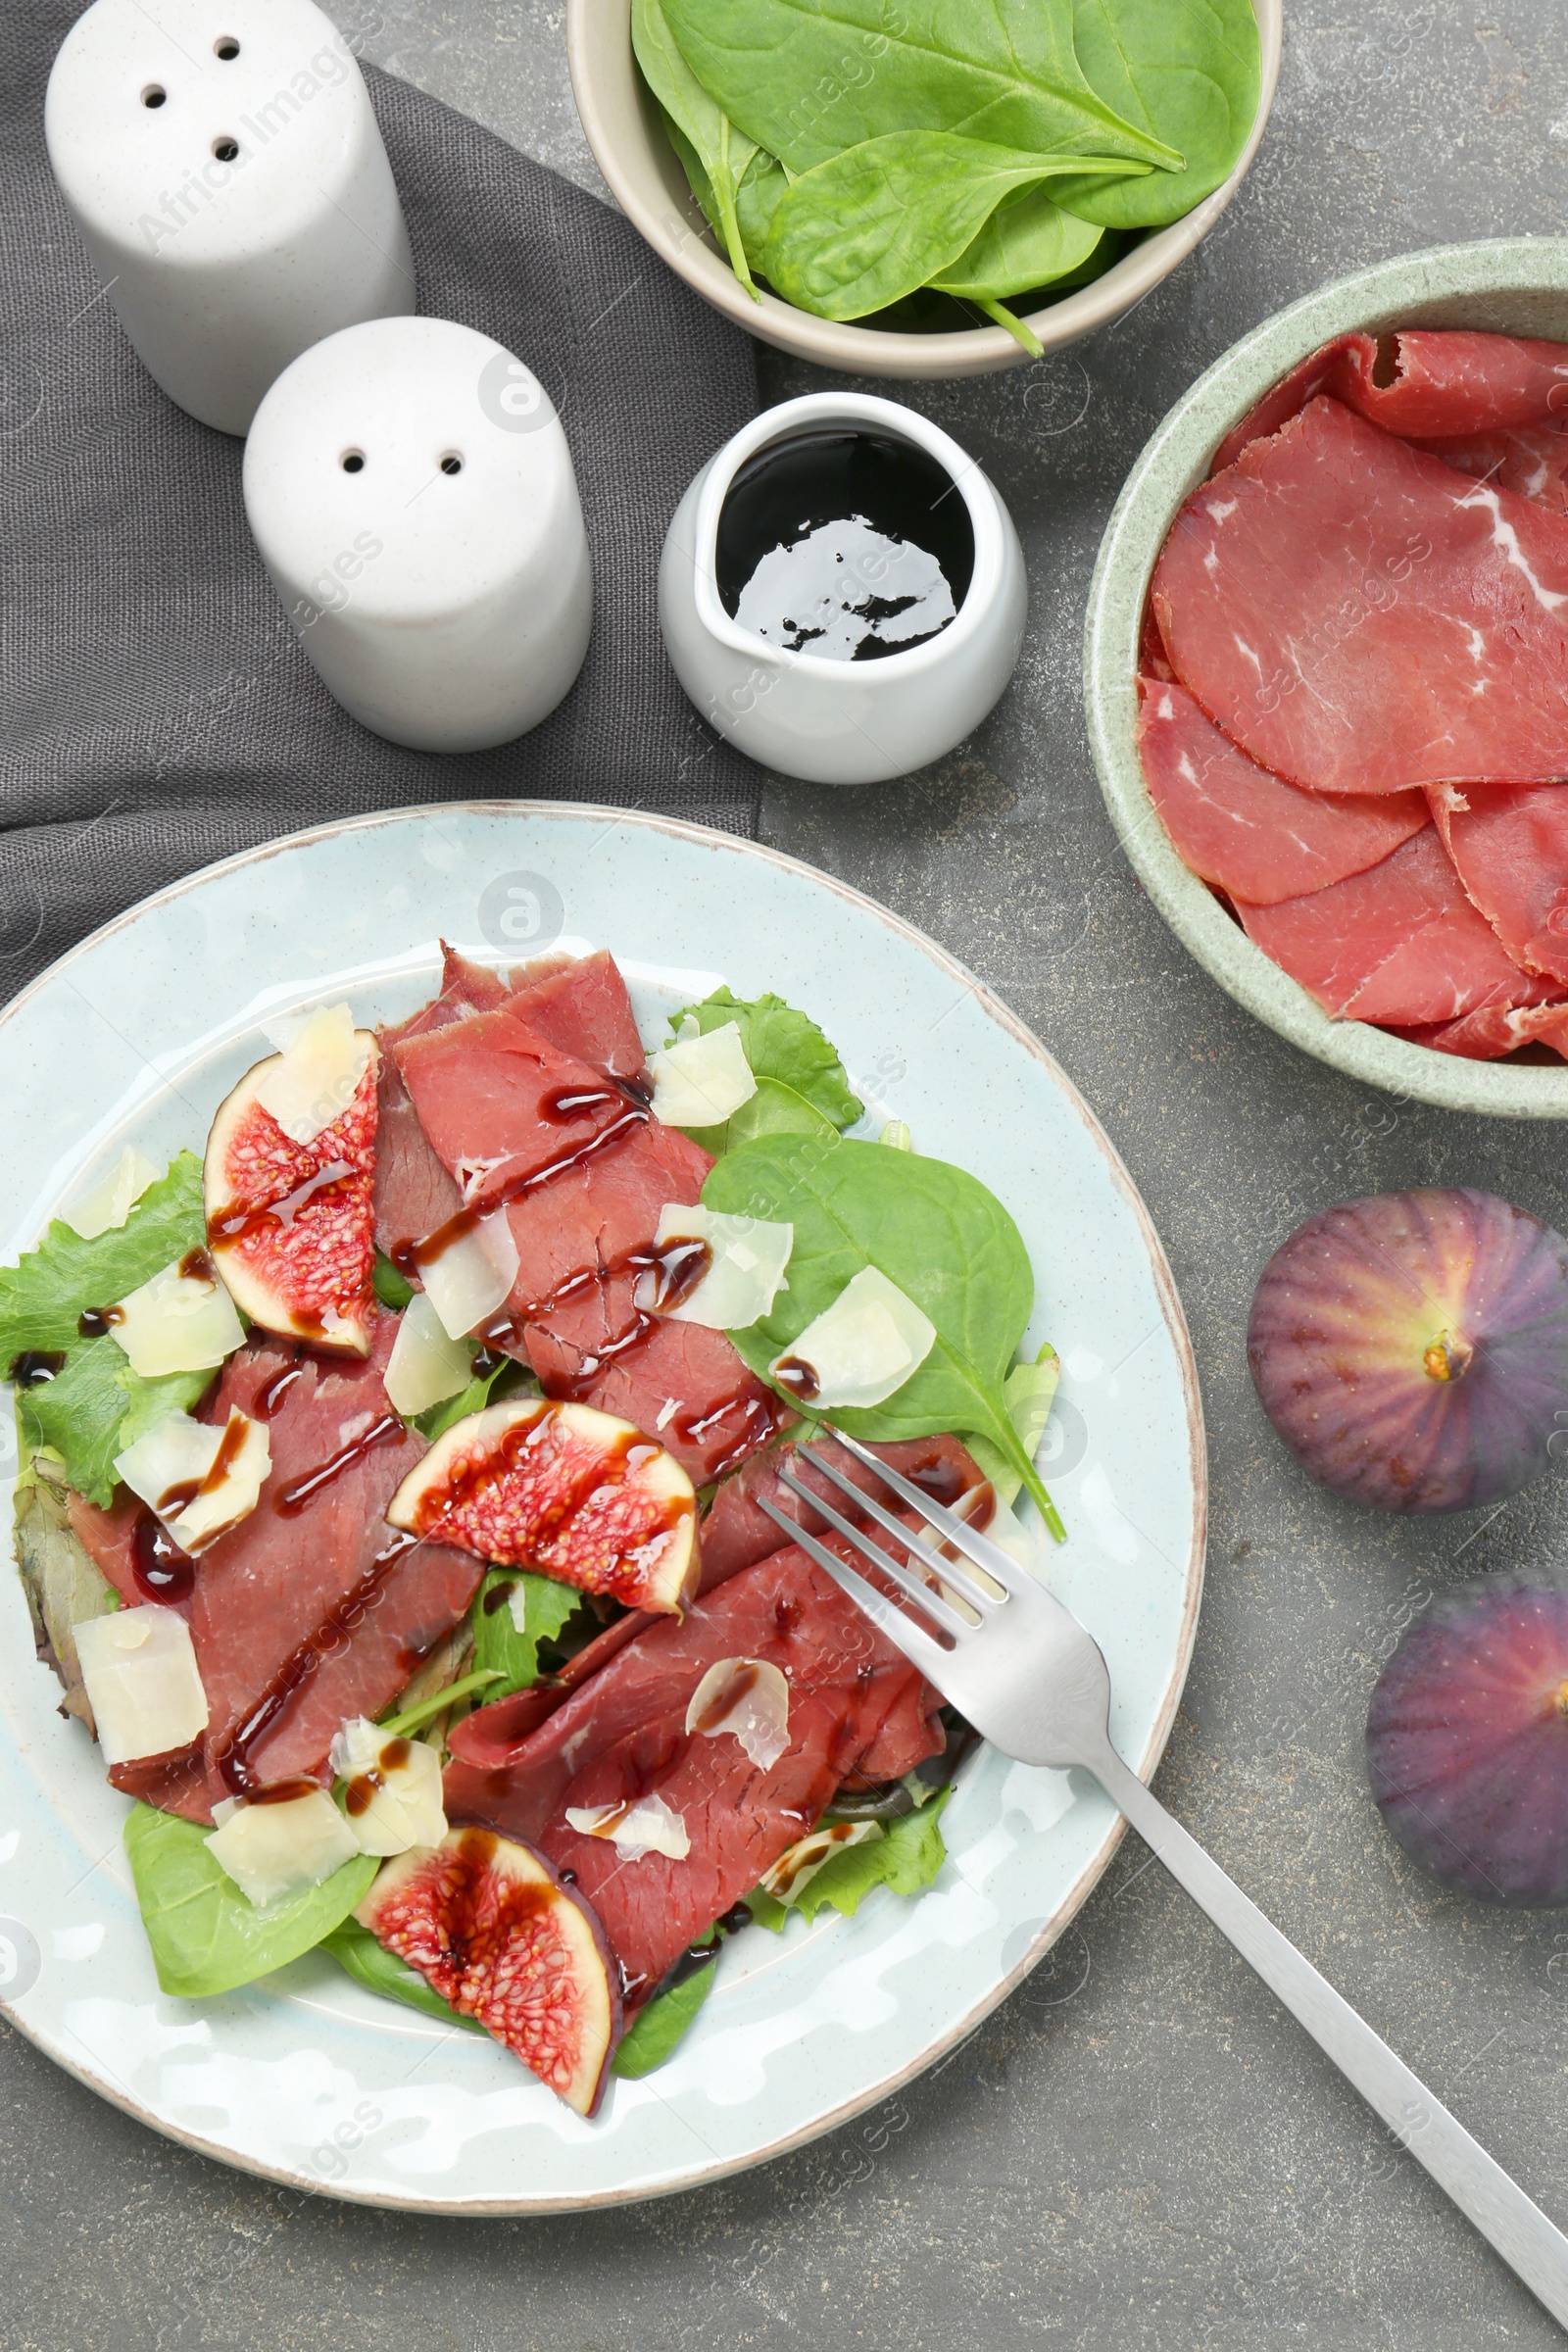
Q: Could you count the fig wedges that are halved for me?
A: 3